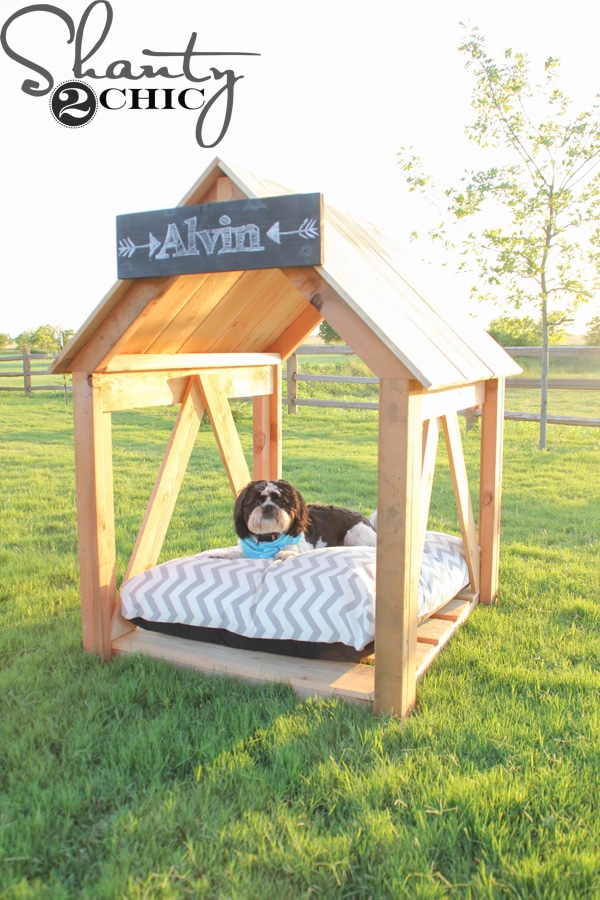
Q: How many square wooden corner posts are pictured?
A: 4